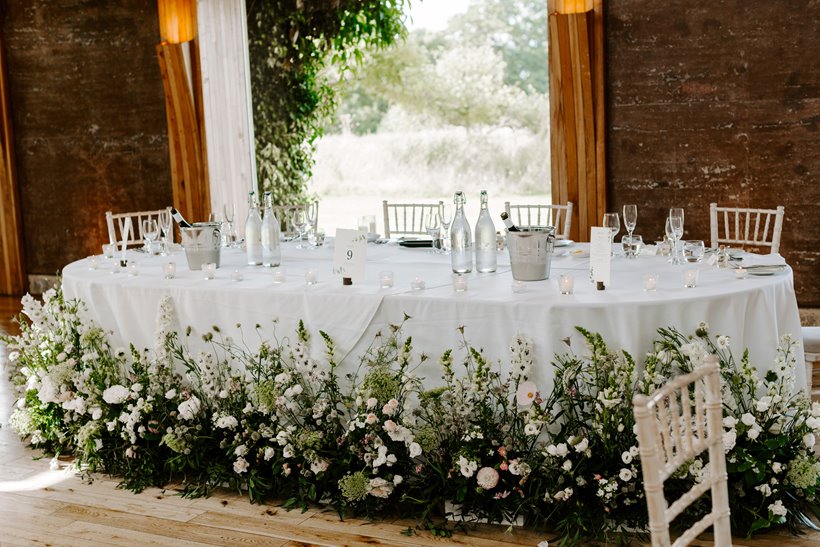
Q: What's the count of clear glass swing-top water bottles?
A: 4